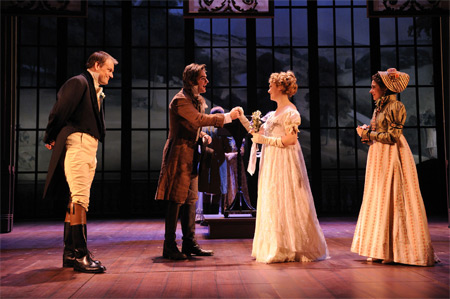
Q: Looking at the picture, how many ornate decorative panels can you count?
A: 3